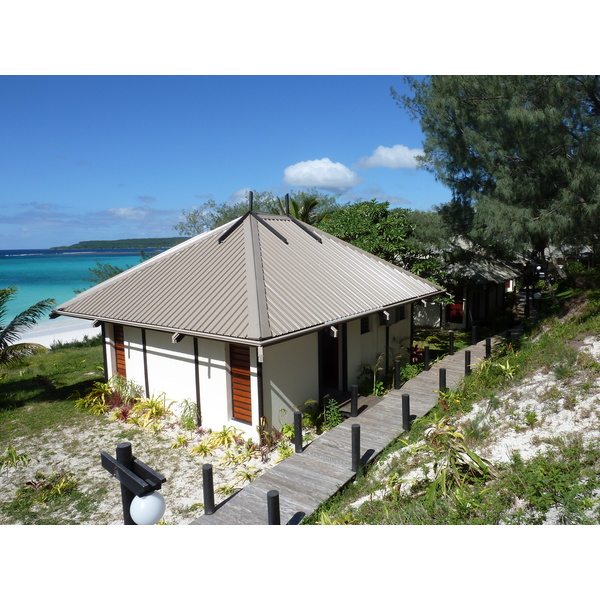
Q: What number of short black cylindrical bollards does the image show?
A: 14